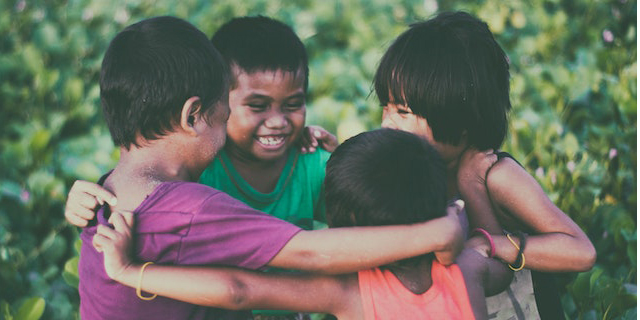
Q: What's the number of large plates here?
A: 0